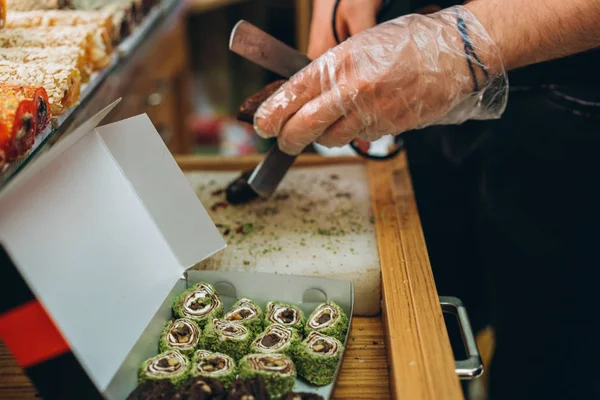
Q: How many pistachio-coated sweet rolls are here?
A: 11